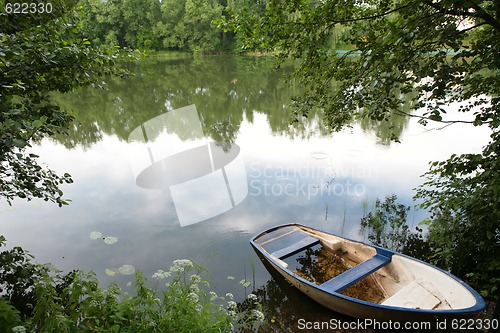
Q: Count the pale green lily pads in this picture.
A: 4